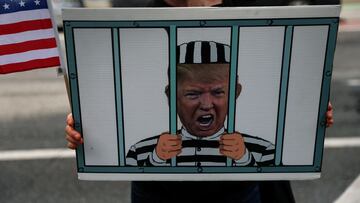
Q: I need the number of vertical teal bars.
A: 4